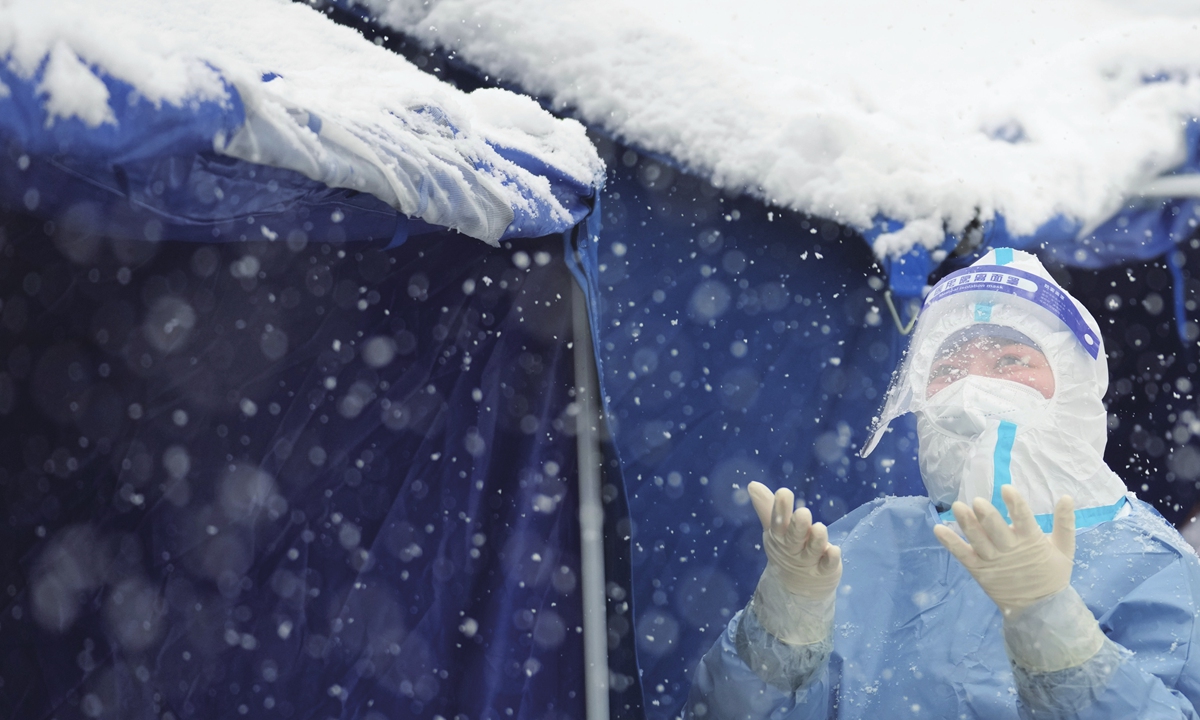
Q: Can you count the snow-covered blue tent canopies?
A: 2